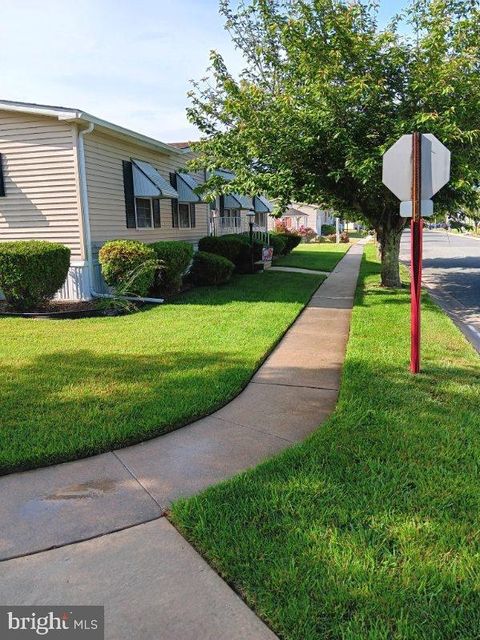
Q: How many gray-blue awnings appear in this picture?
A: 4